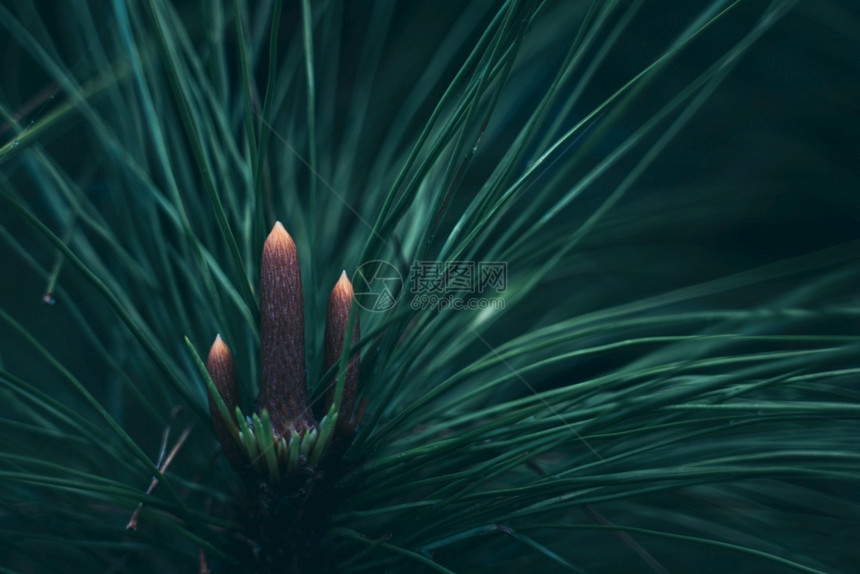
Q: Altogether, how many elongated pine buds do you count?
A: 3